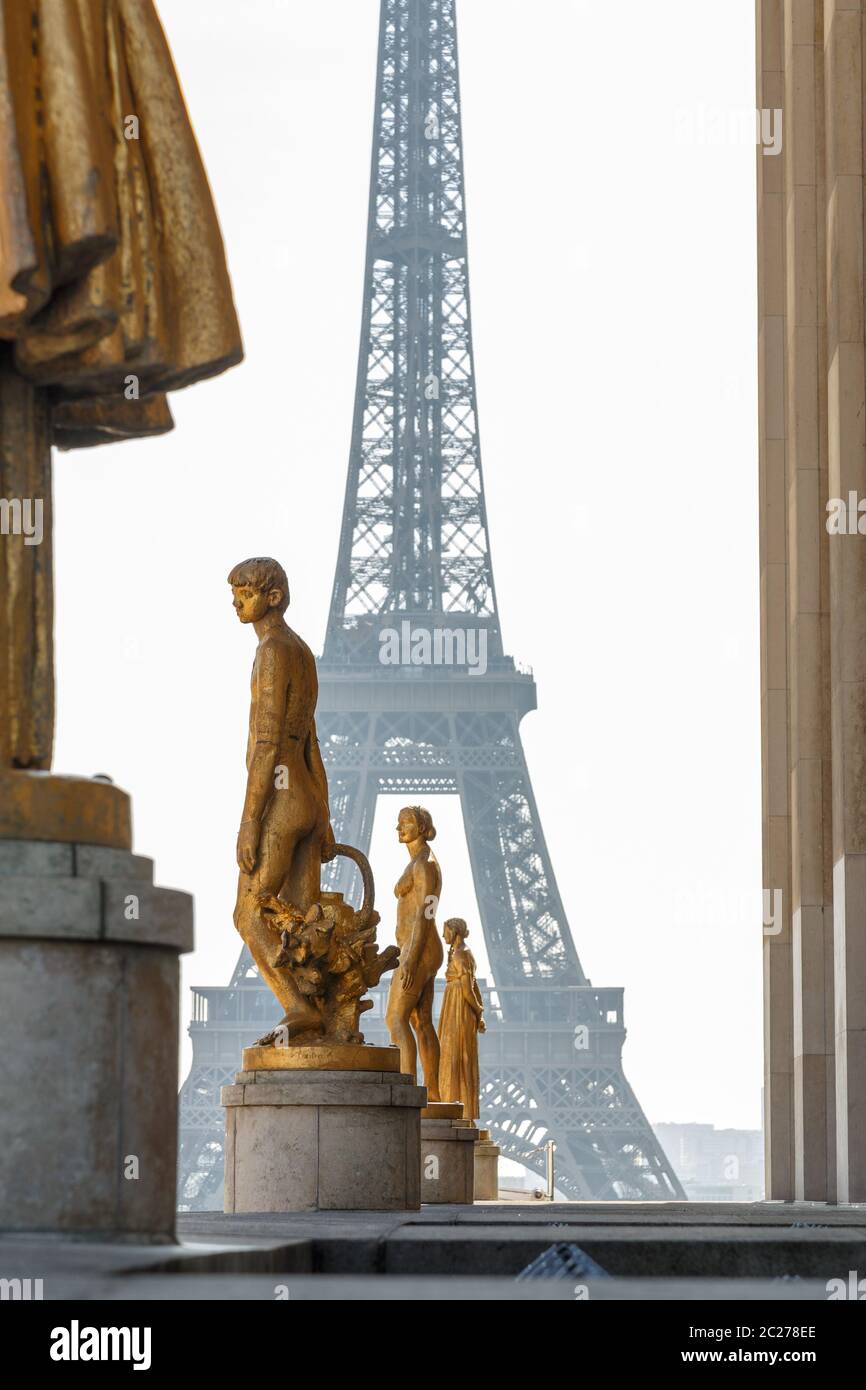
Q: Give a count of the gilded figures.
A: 4